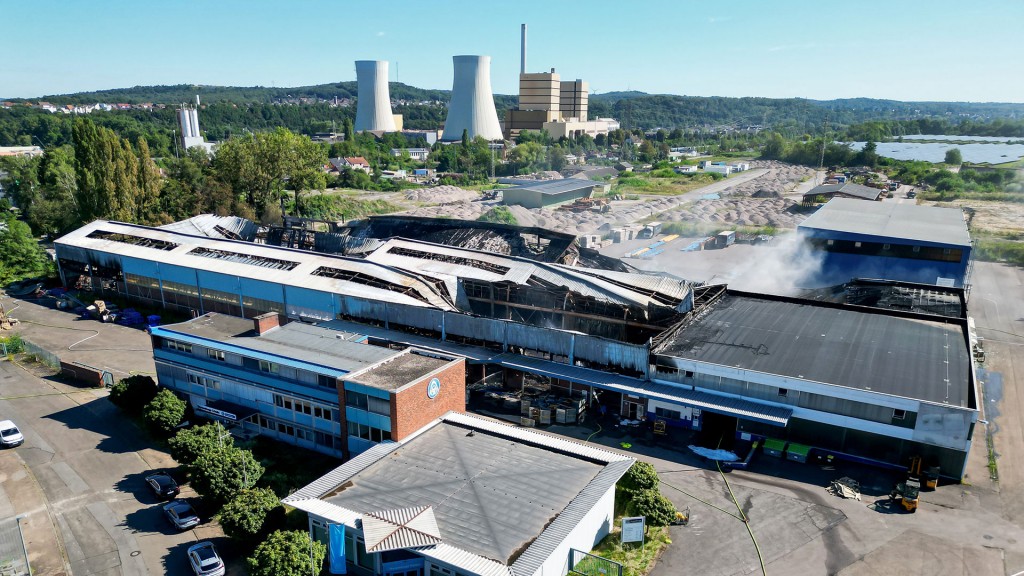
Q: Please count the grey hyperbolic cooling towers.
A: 2